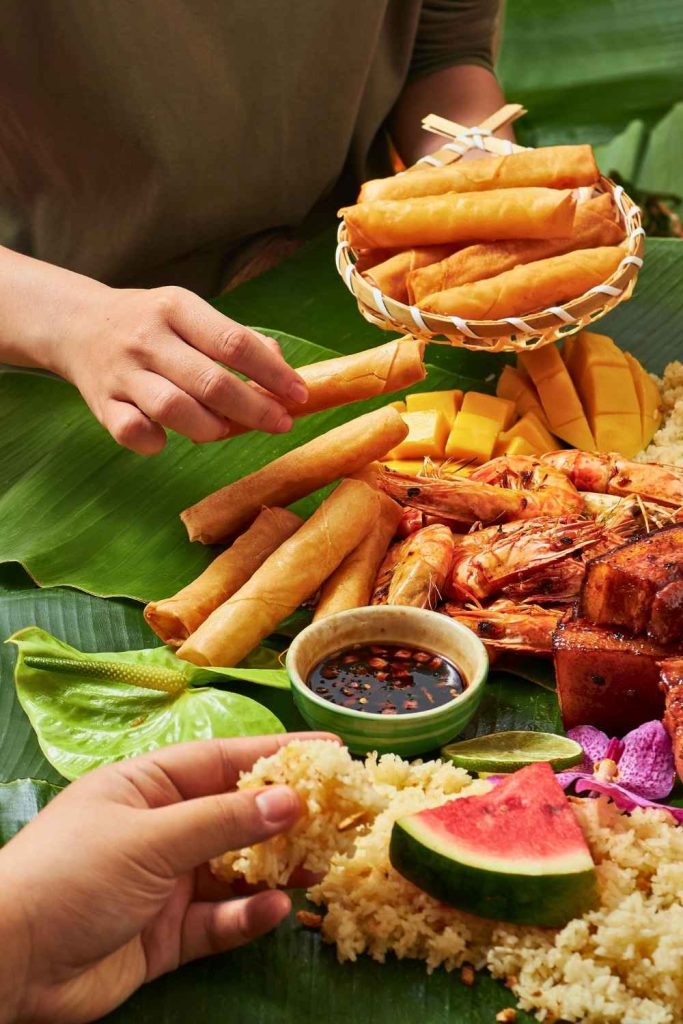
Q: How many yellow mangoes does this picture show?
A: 2